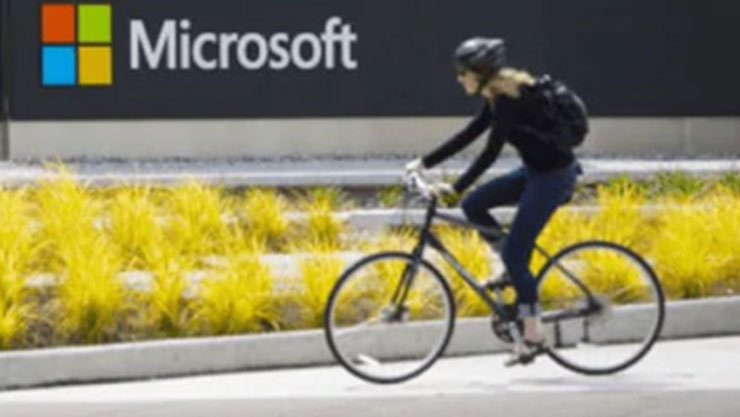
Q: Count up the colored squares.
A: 4